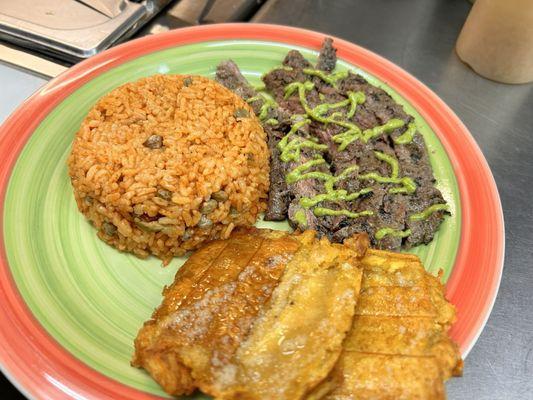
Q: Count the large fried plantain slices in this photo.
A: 2